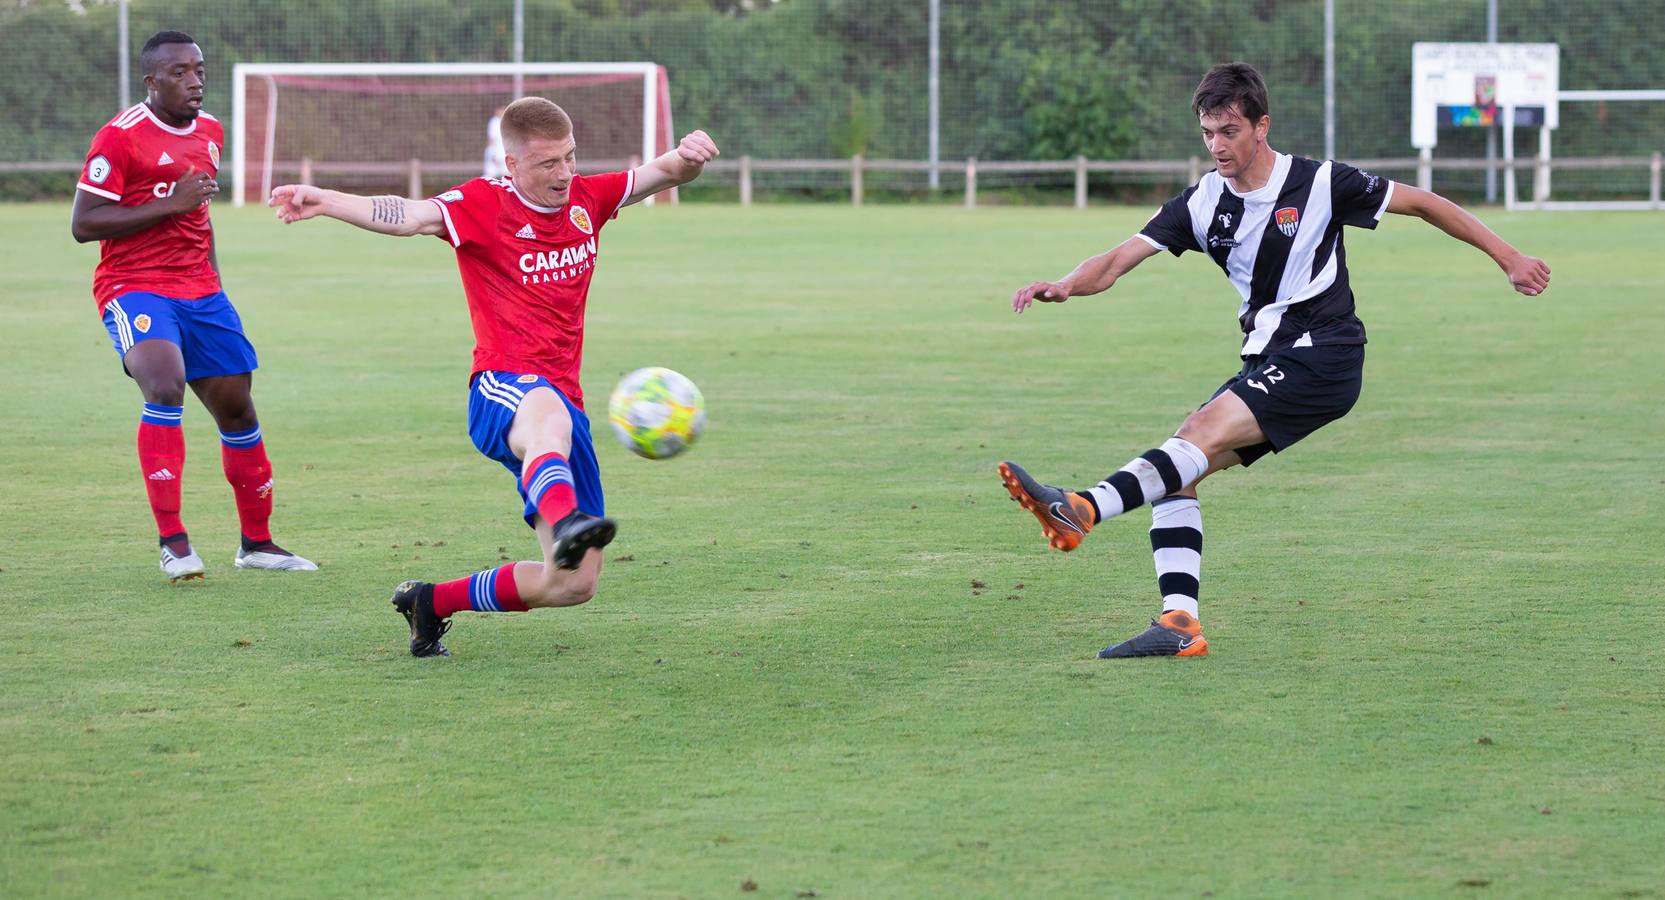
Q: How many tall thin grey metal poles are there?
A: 5